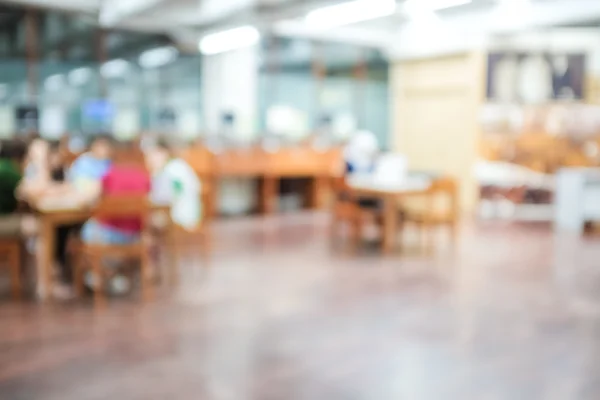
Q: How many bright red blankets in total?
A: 0